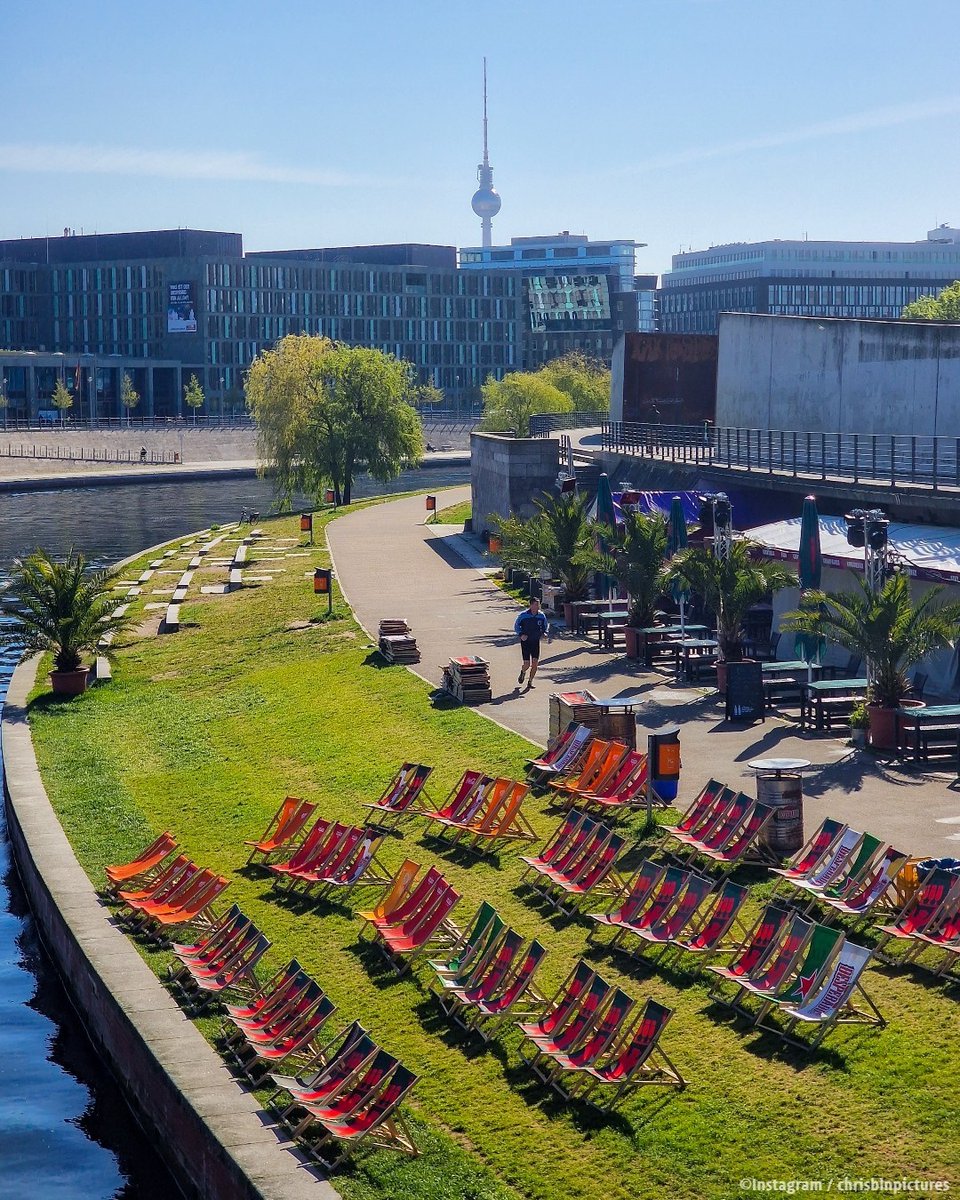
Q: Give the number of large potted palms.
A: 5